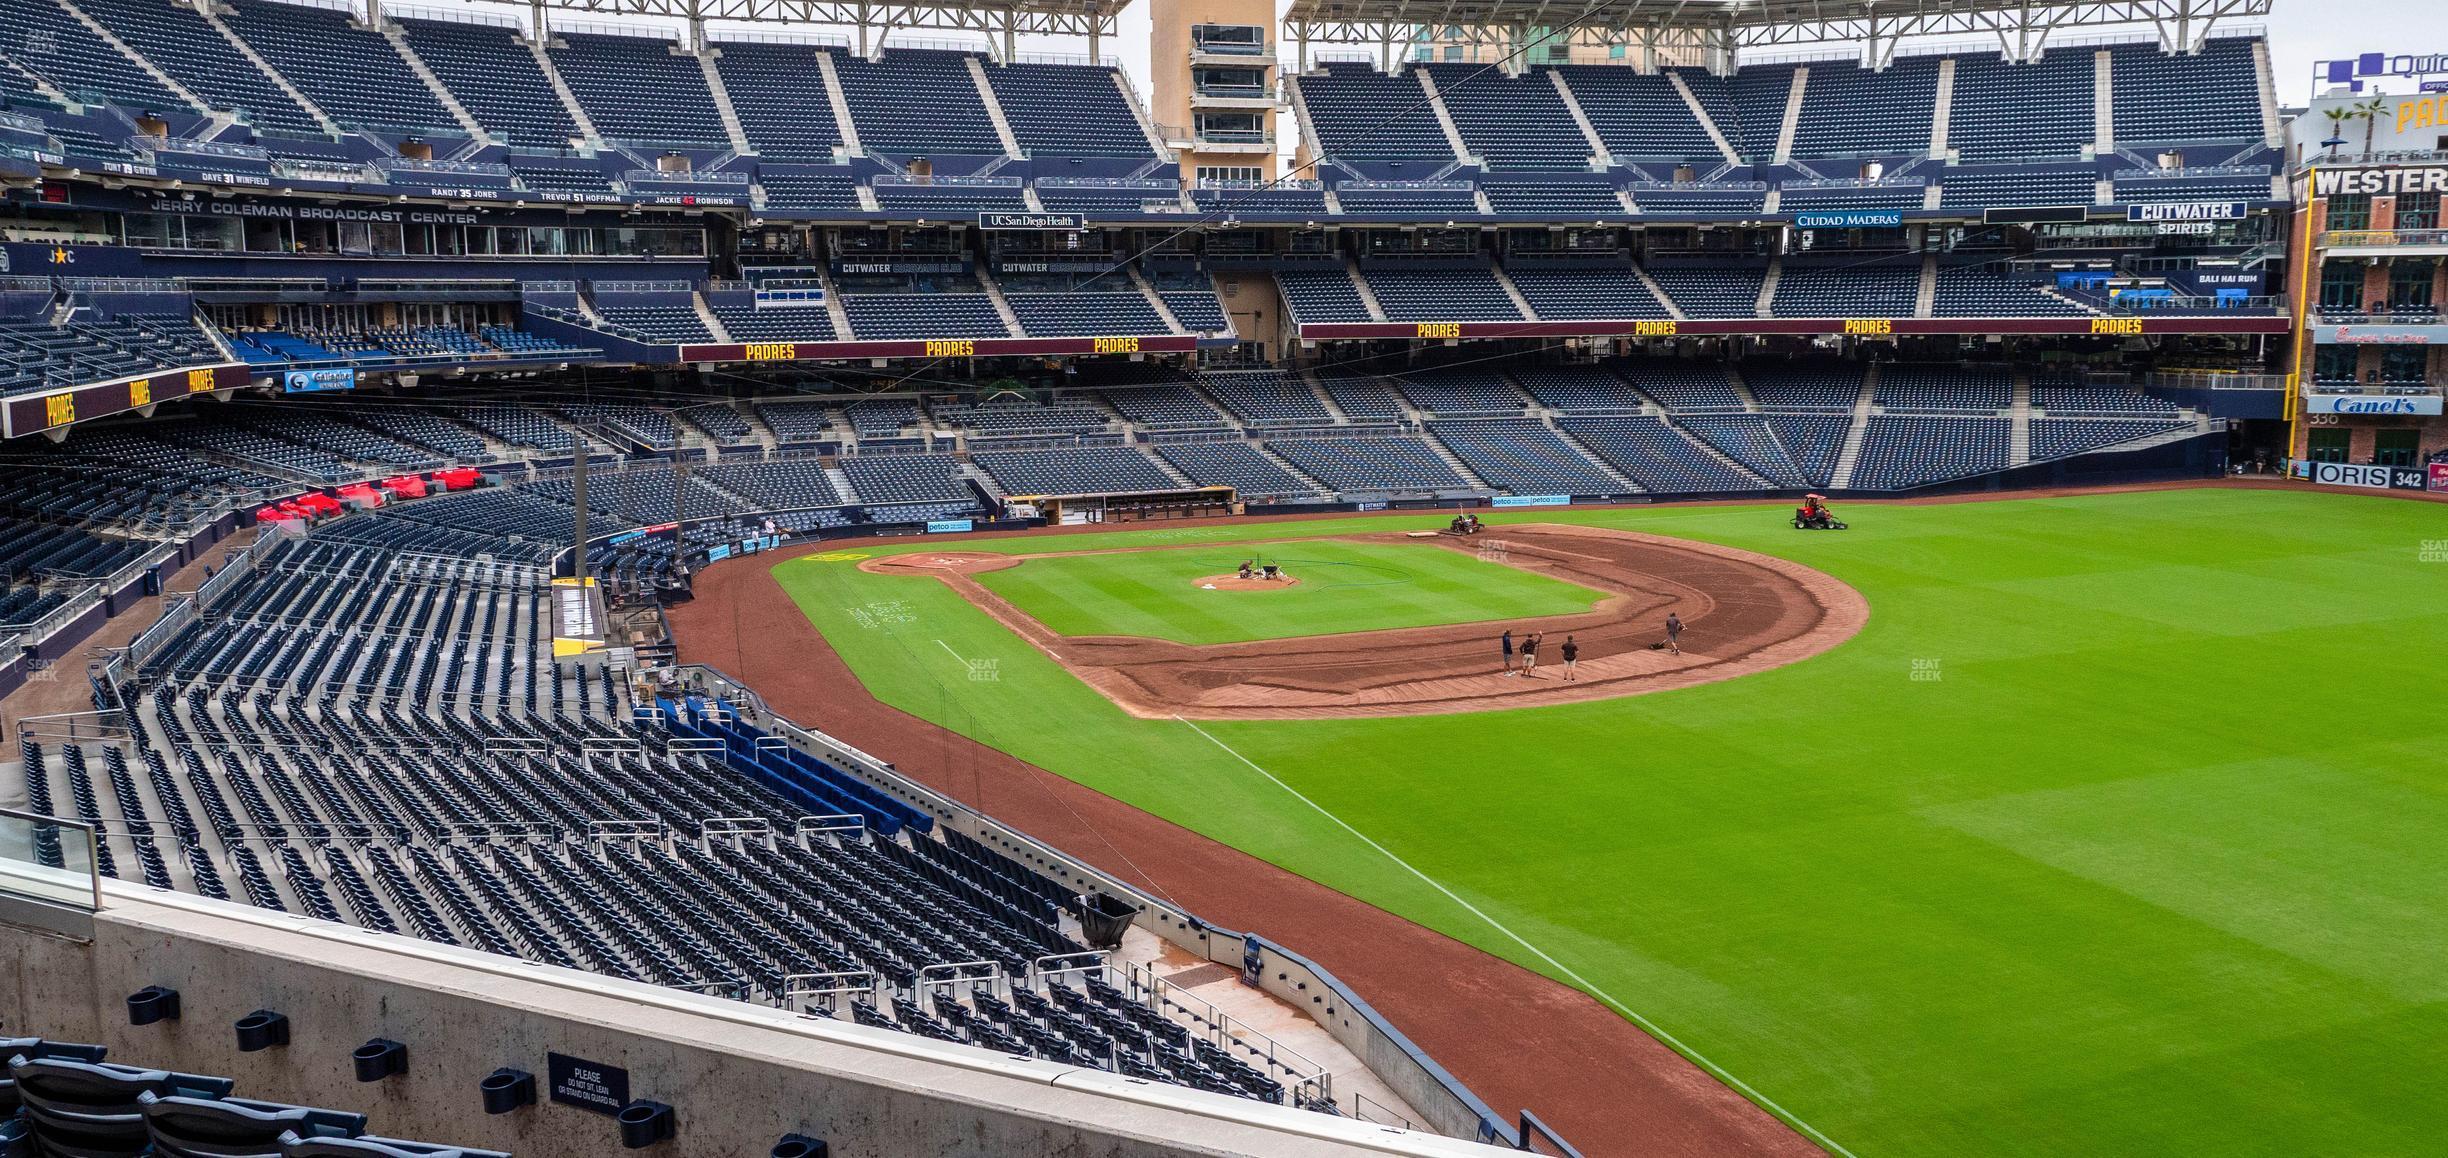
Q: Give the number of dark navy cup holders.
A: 6